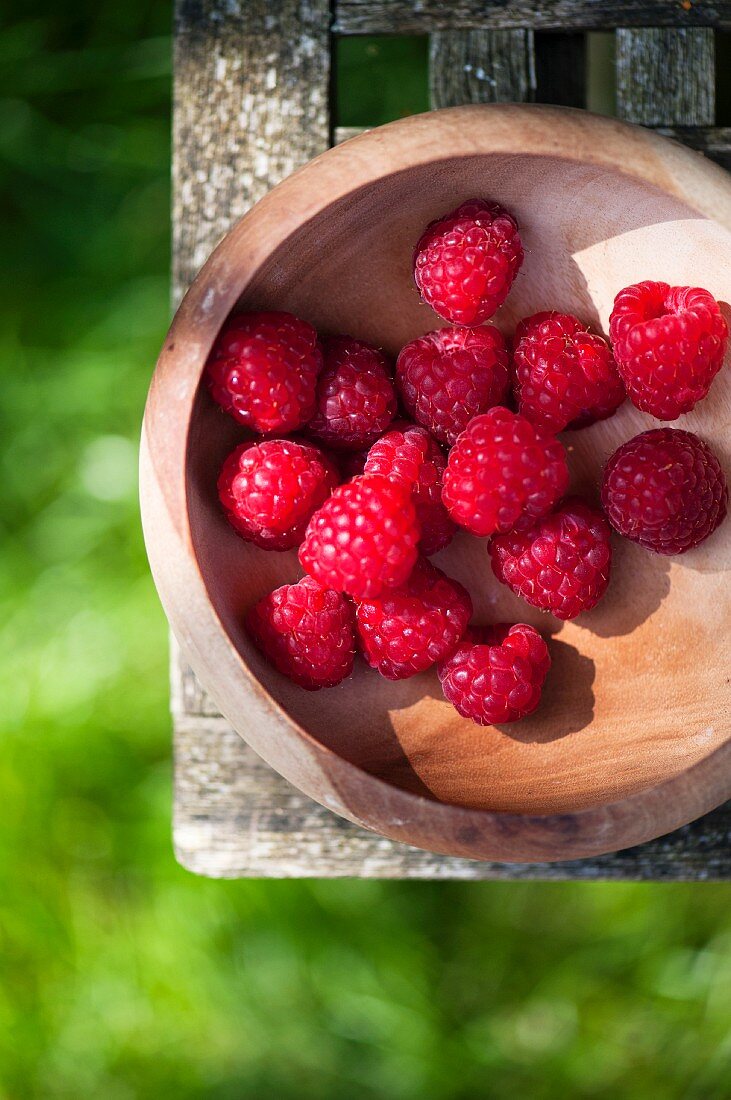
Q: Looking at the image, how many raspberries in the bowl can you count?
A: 15